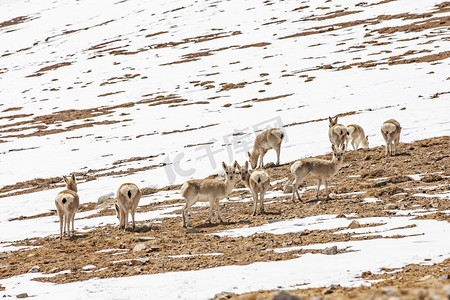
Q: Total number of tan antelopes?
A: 9